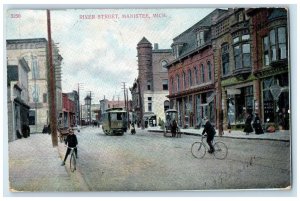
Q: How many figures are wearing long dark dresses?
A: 2